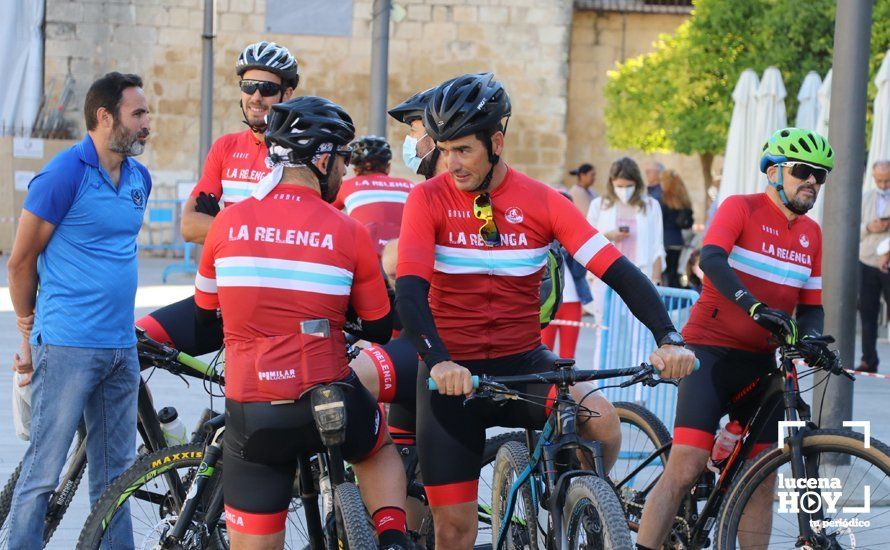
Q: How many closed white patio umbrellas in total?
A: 5